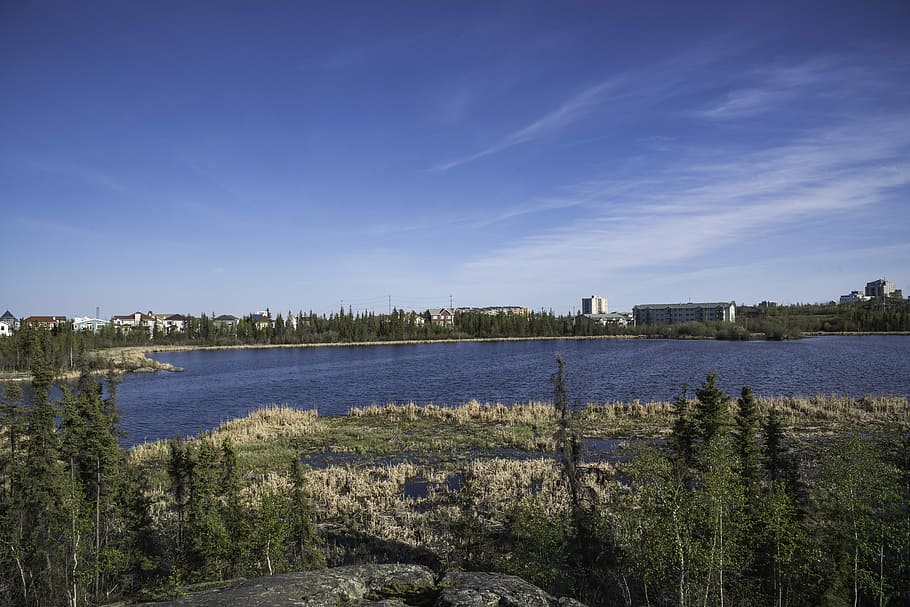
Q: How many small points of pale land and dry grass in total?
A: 1